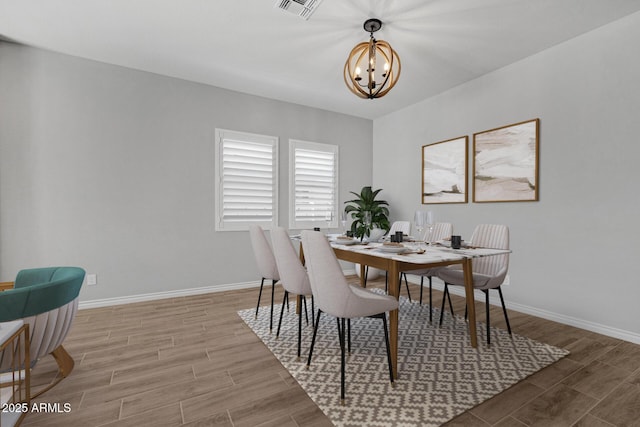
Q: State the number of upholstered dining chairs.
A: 6